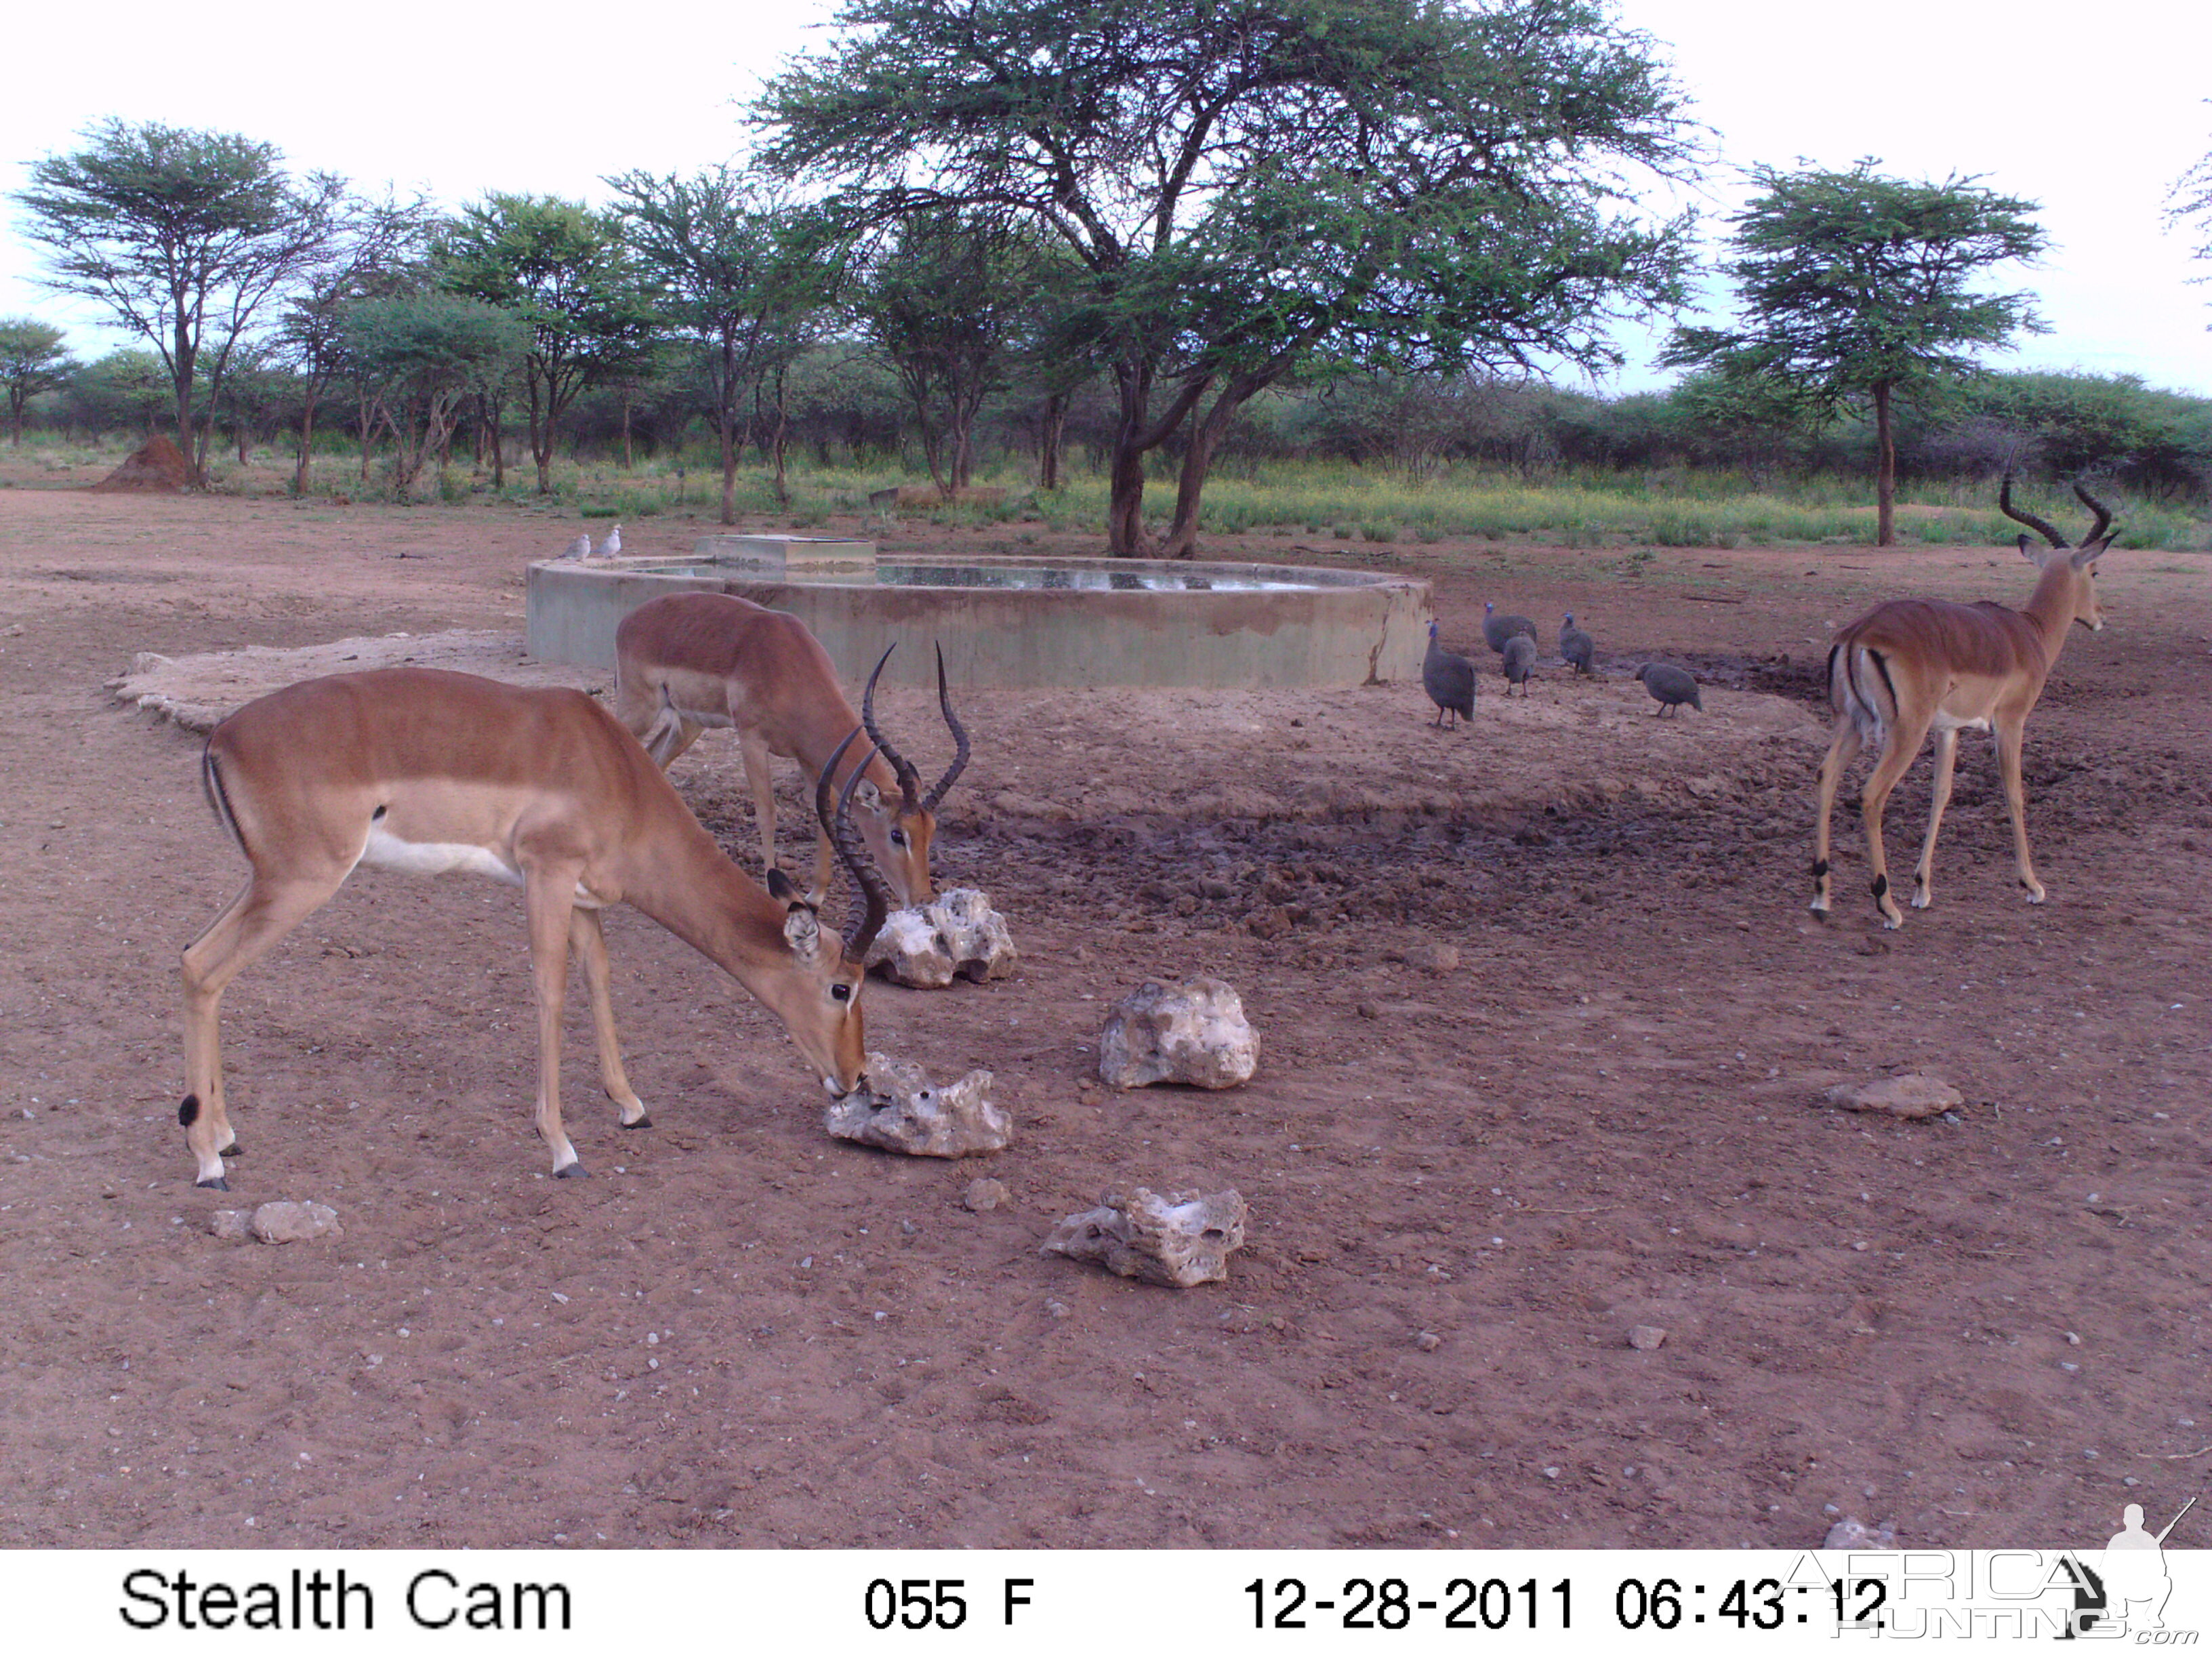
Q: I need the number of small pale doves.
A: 2